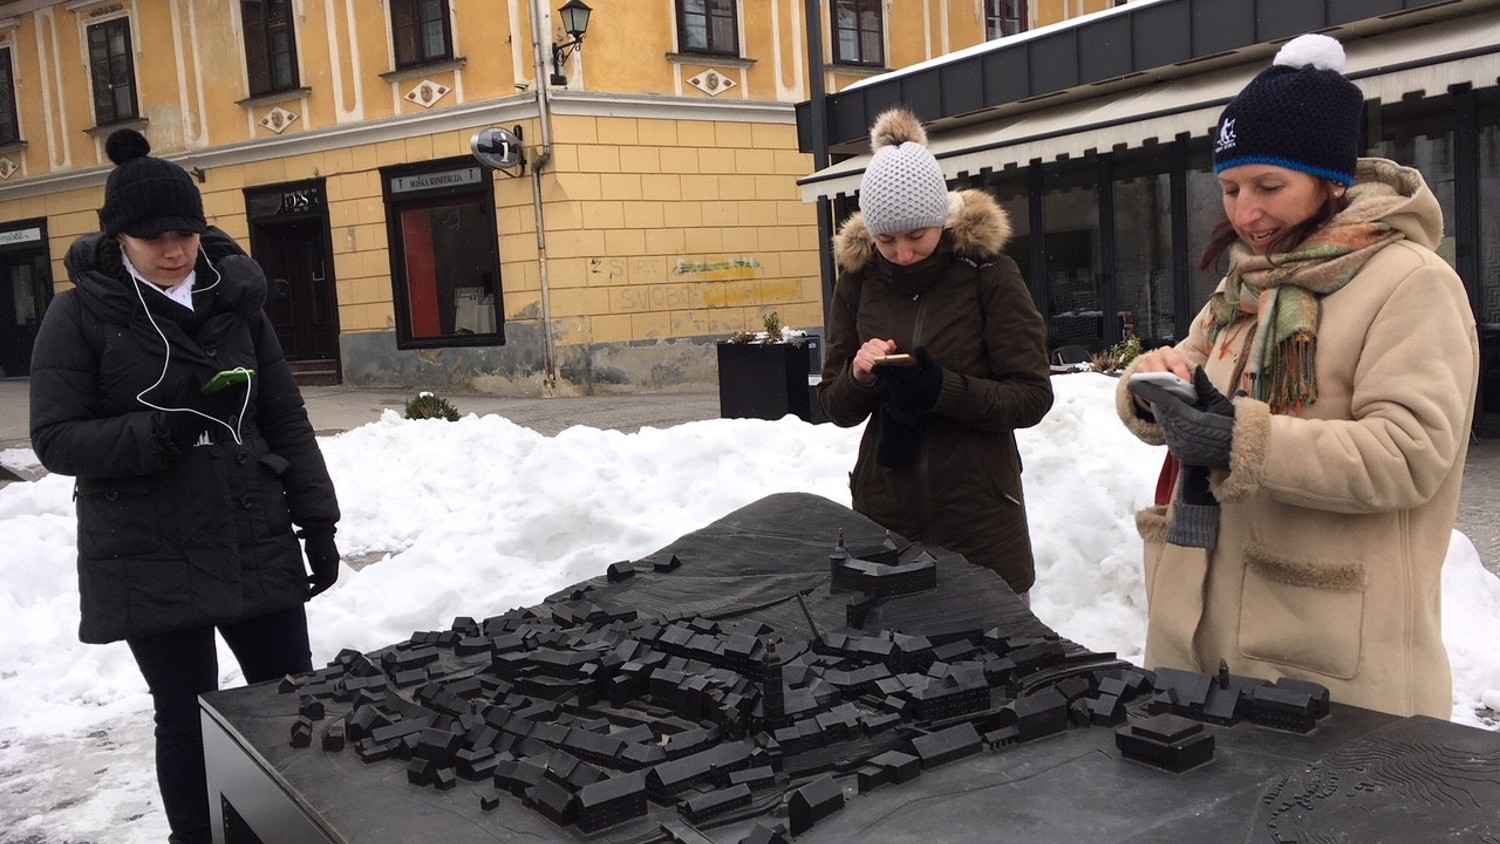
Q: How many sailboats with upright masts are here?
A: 0